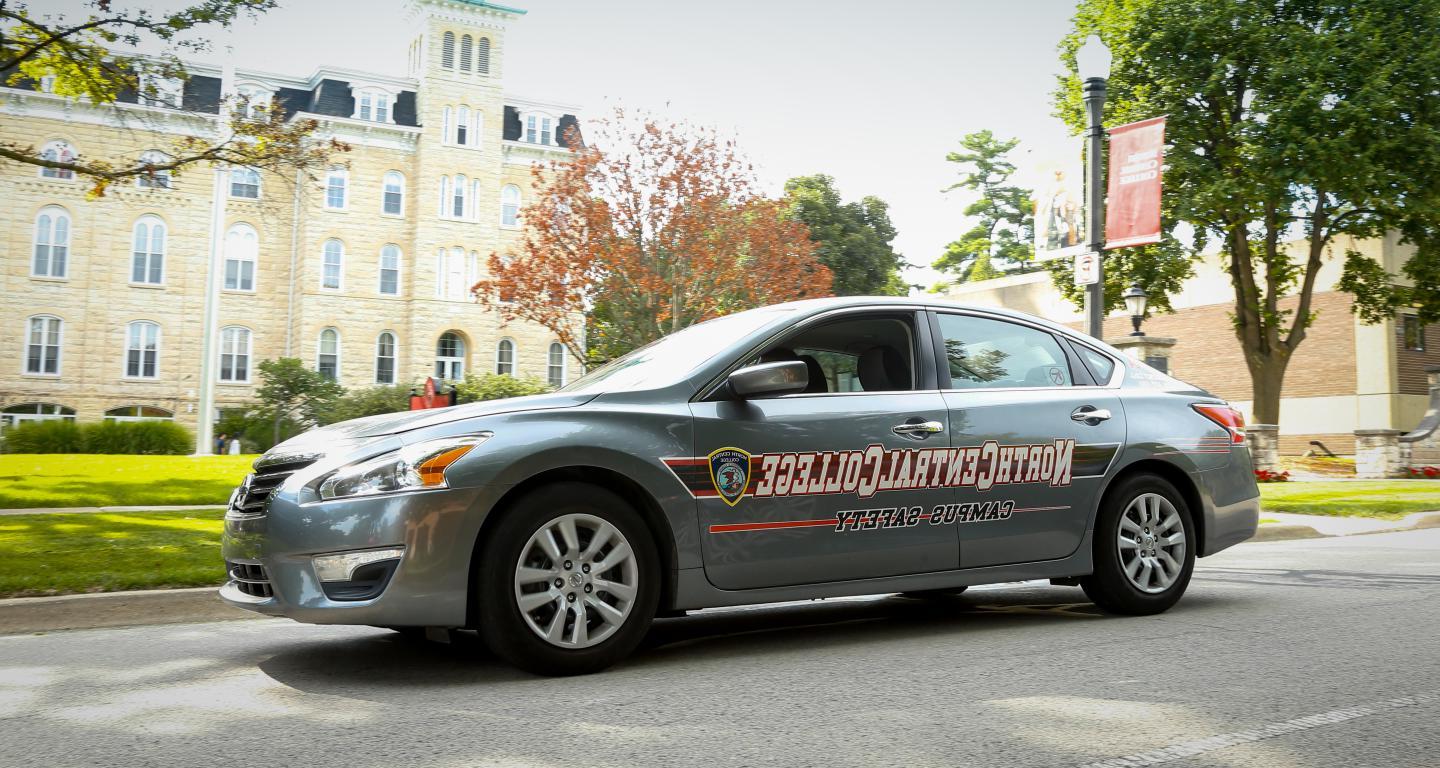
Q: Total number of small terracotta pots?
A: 0